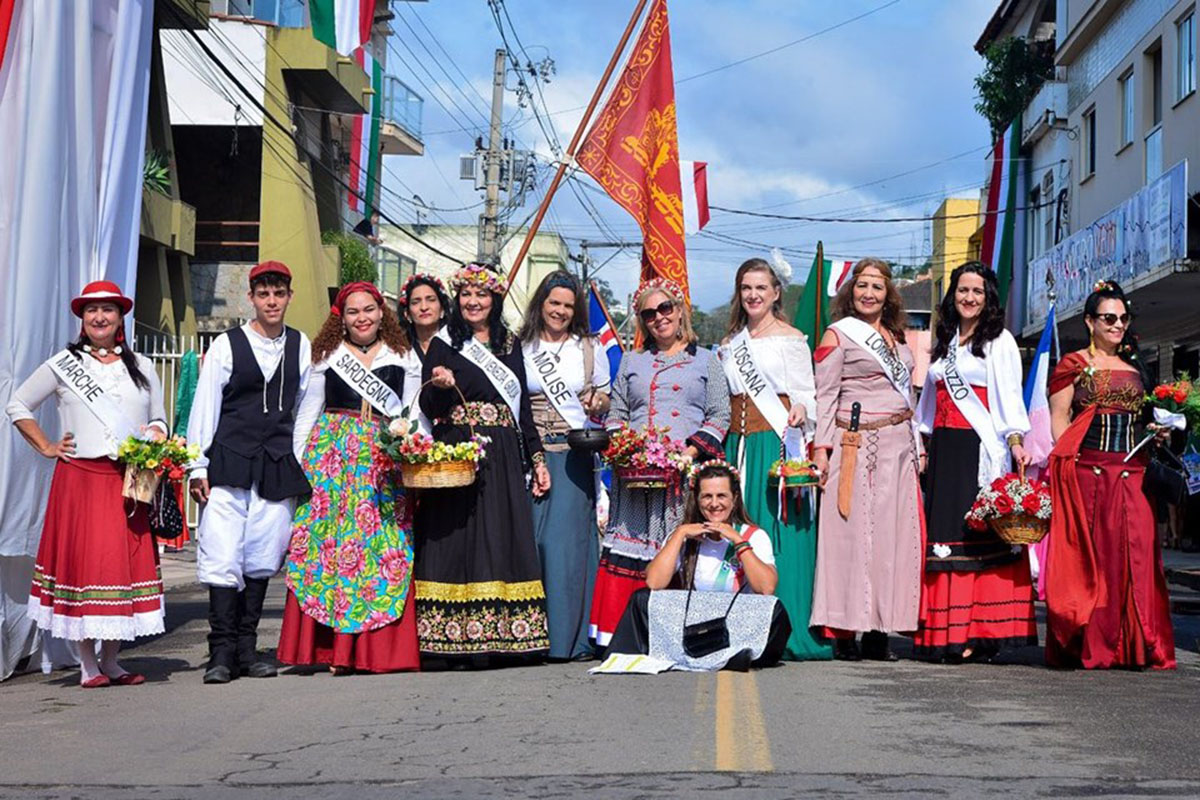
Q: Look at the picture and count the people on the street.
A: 12